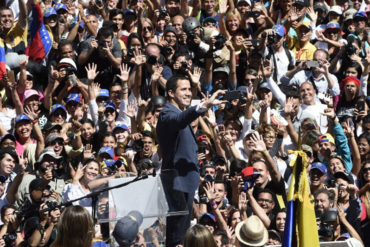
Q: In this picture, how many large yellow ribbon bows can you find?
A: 1